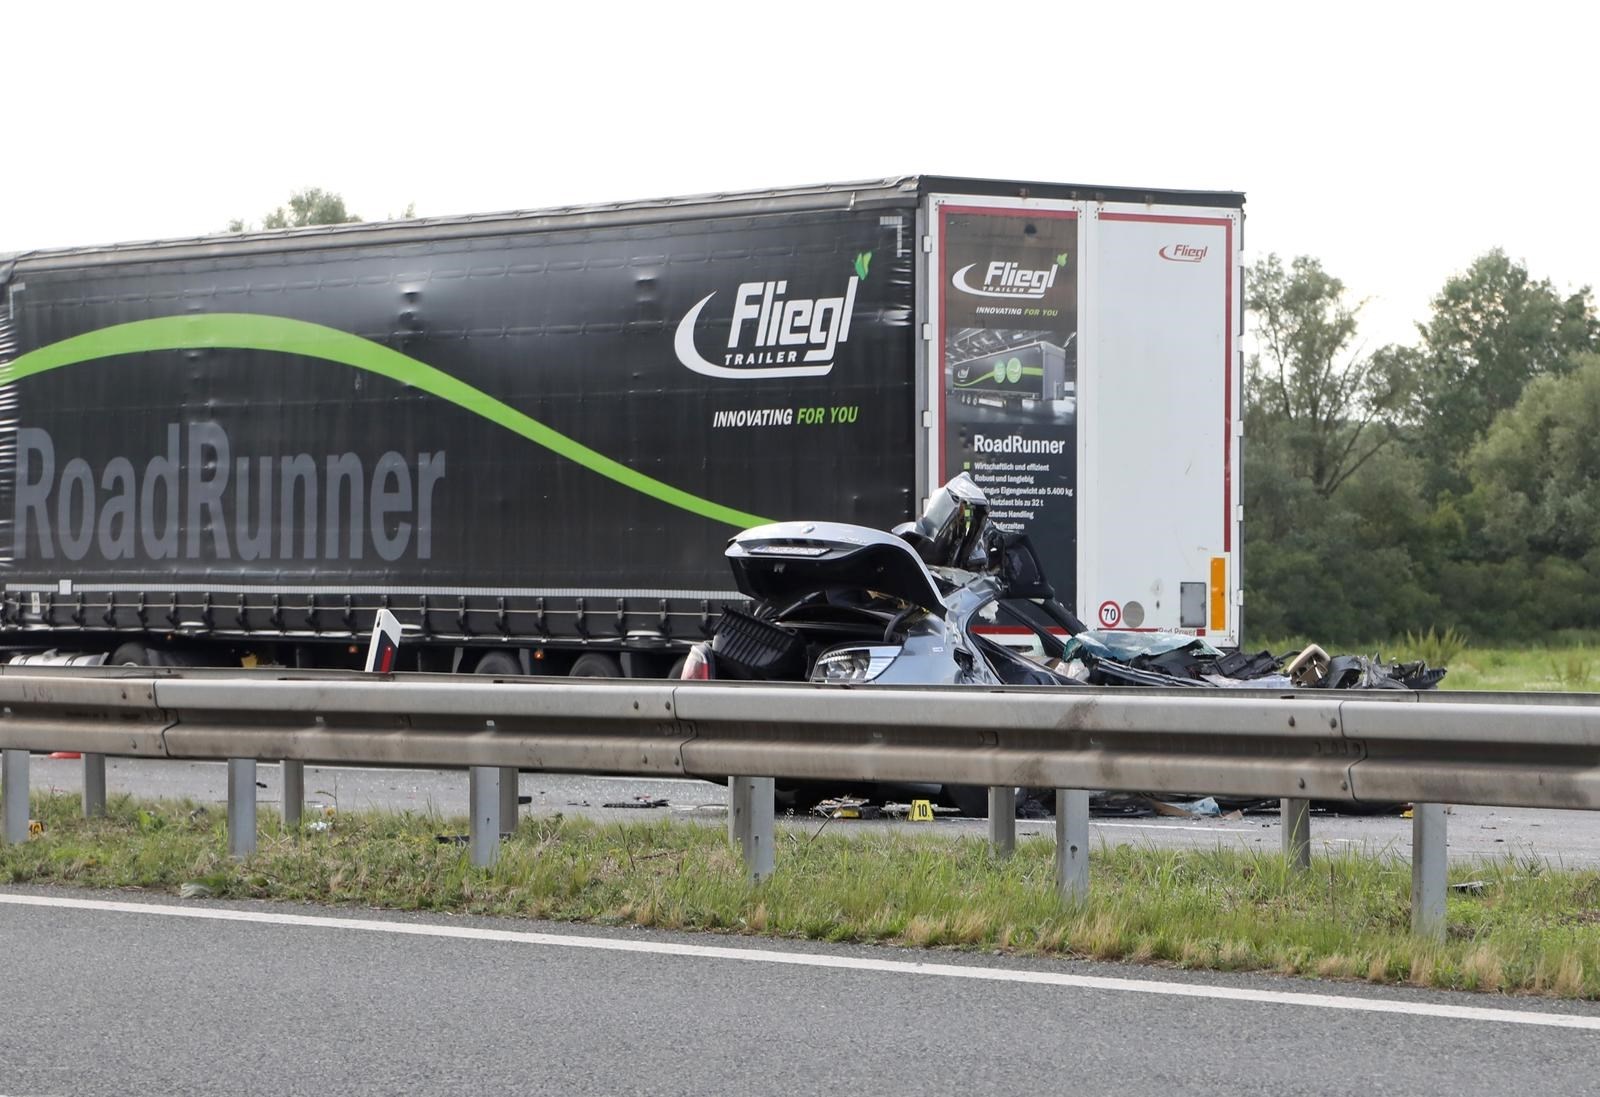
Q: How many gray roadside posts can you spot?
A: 12